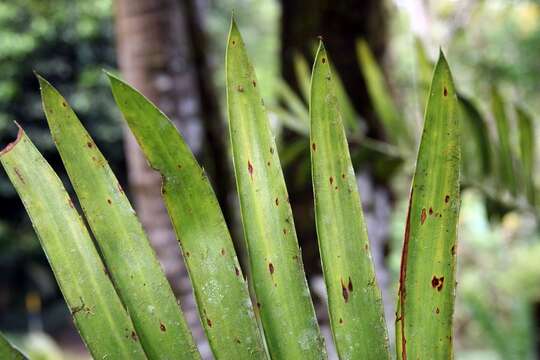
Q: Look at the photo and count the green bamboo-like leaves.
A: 6